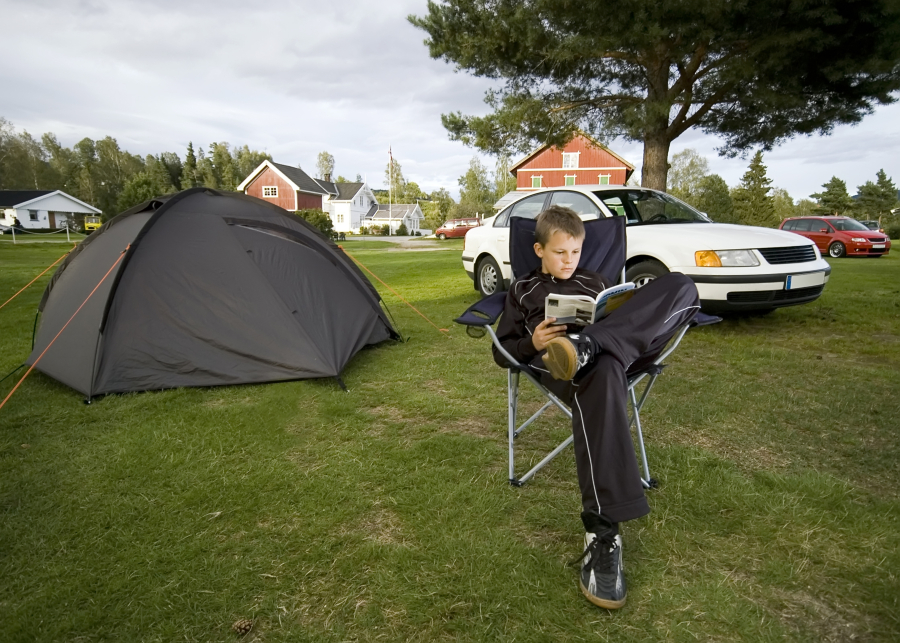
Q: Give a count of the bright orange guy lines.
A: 3